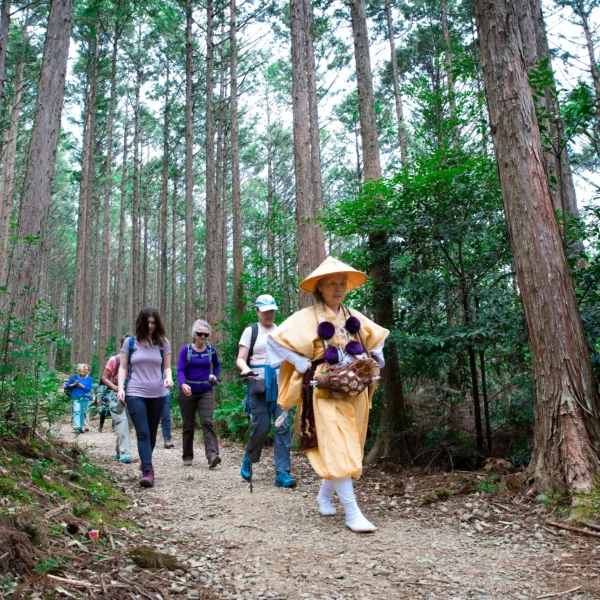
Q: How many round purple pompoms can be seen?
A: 4